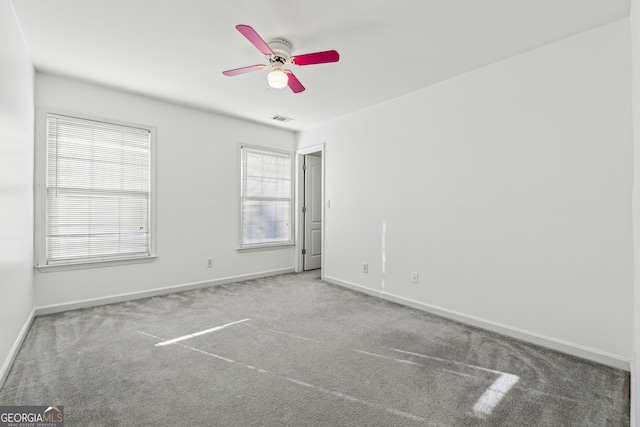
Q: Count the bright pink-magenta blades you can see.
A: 4